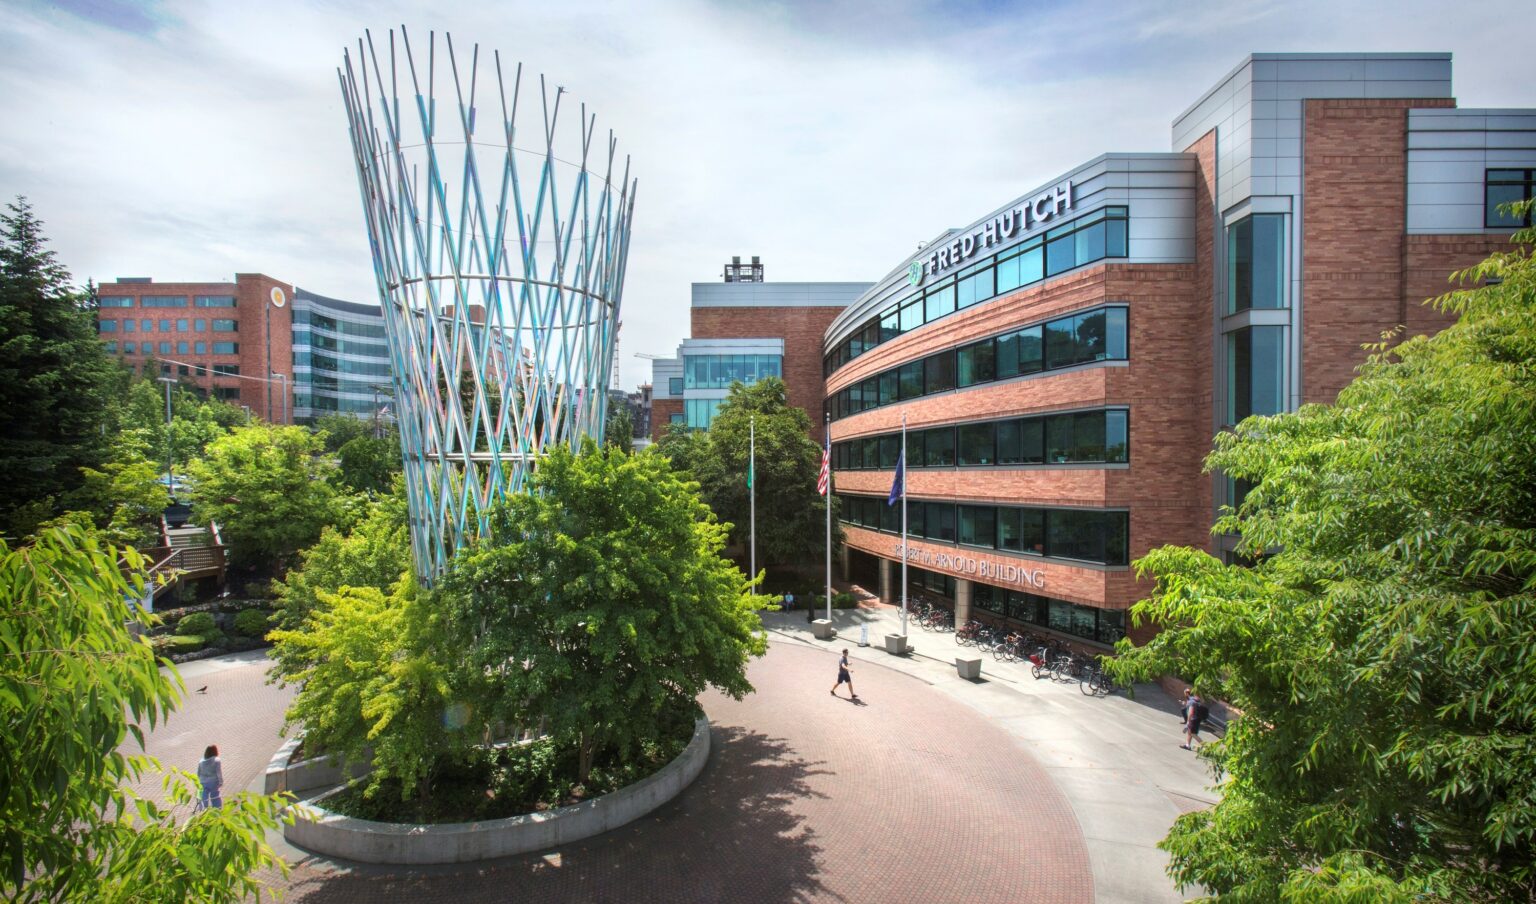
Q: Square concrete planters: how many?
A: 3